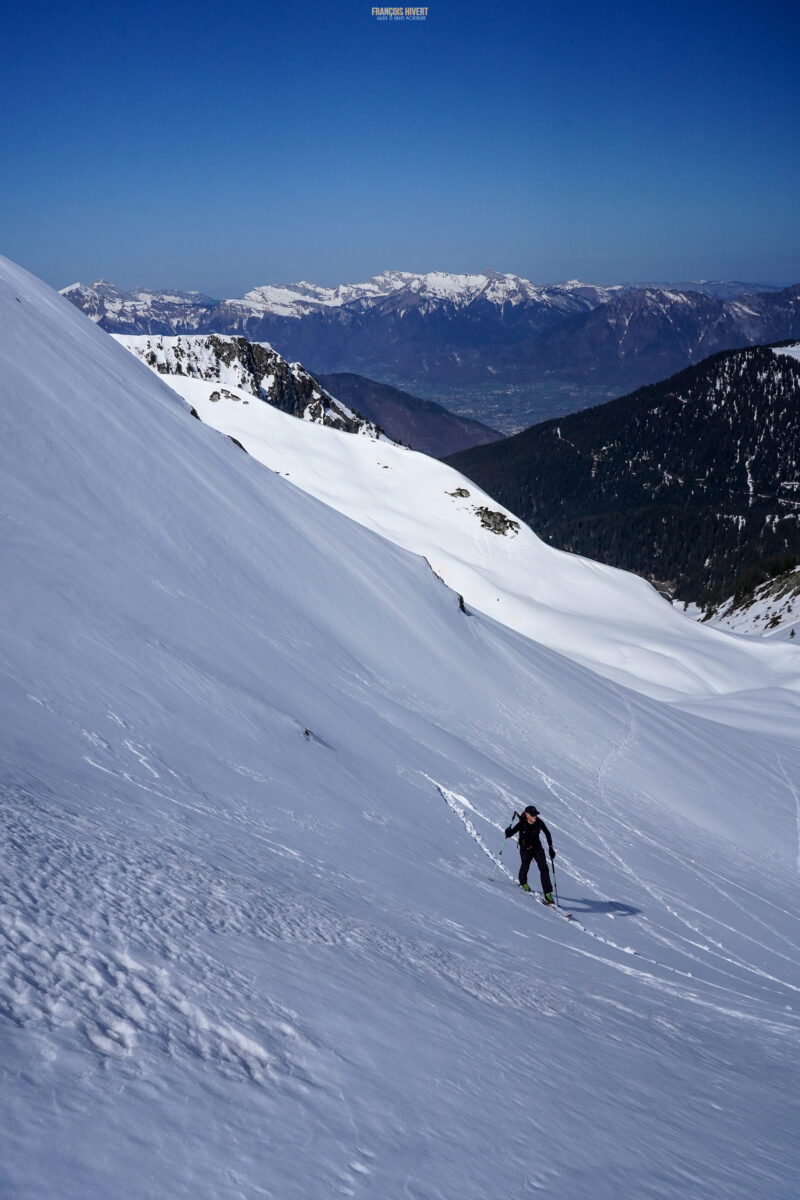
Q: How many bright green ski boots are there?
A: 2